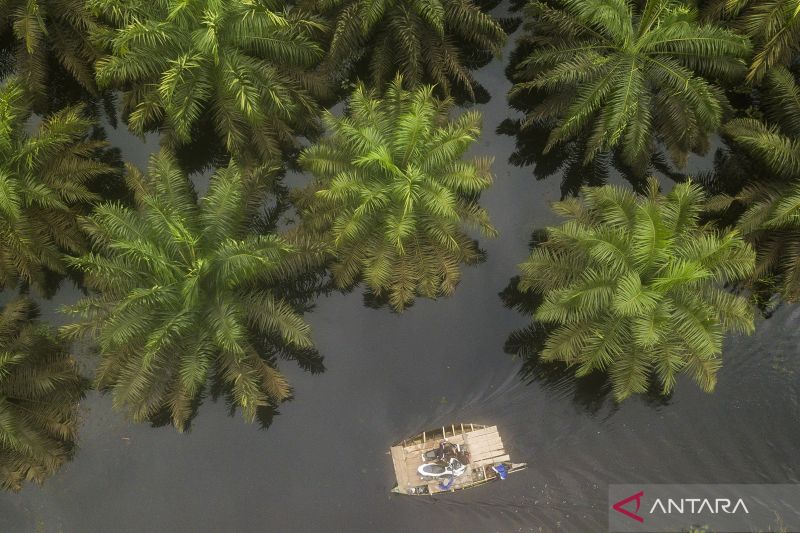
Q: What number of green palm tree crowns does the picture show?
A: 11